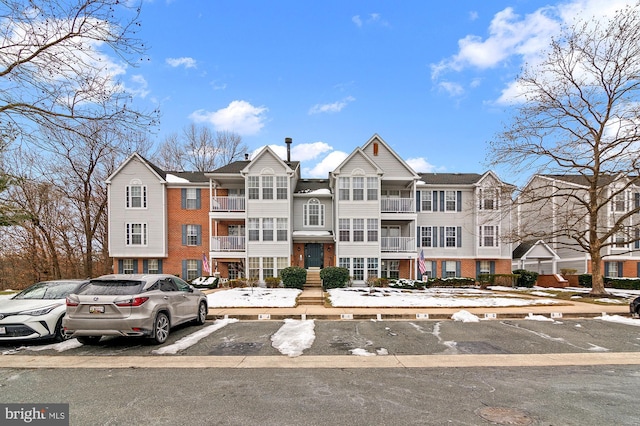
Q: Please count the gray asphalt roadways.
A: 1